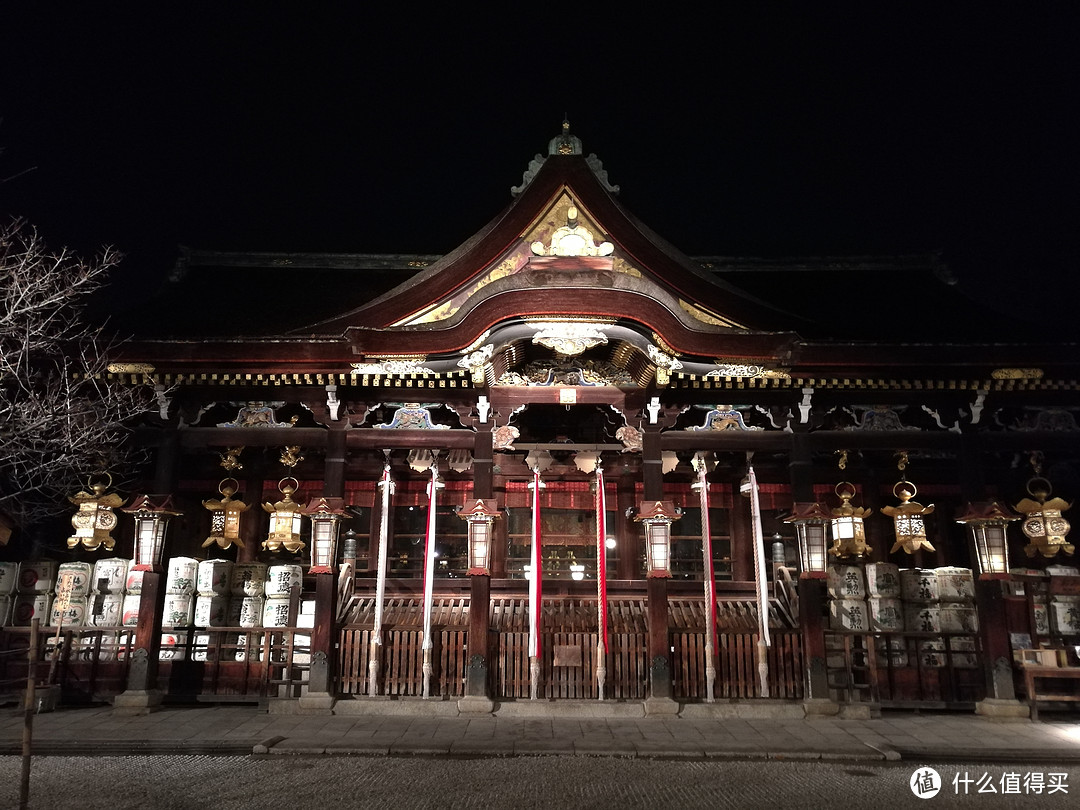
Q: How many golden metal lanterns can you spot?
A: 6